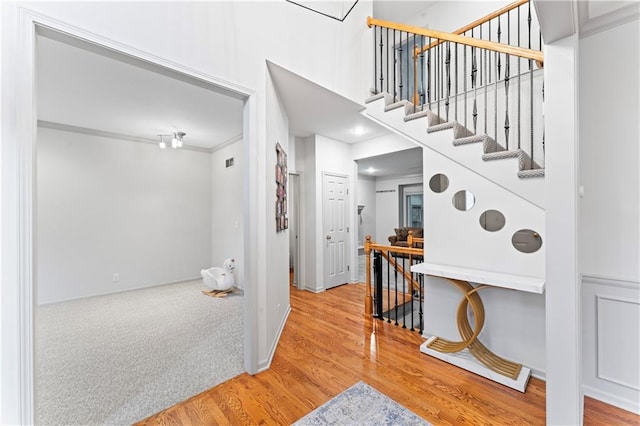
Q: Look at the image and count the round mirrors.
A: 4